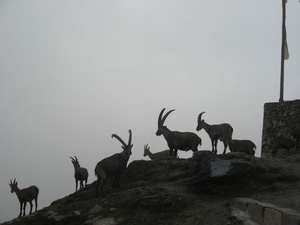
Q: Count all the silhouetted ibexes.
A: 7